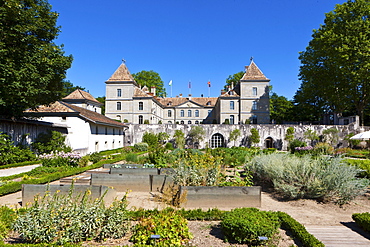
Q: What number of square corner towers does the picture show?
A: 2